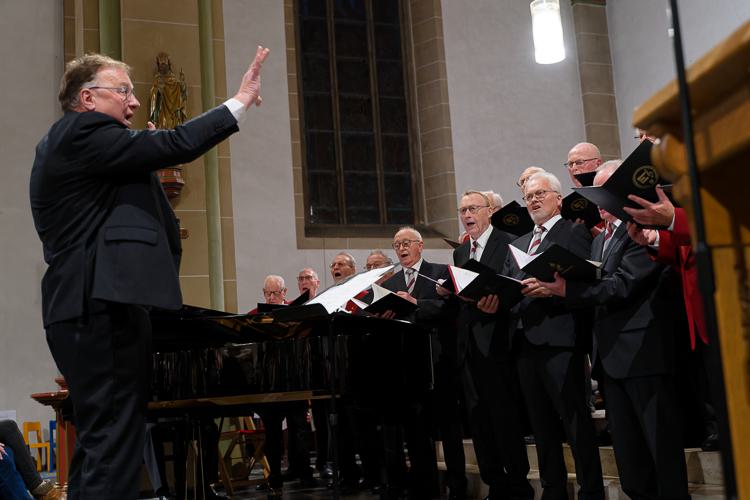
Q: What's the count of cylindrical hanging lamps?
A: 1